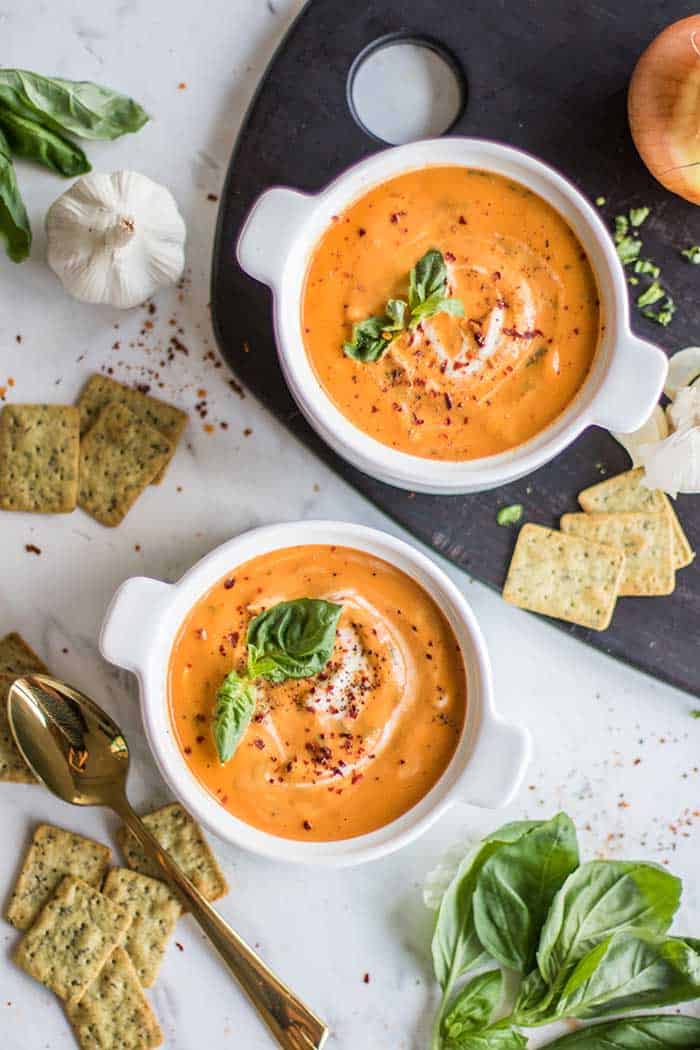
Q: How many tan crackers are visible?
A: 13